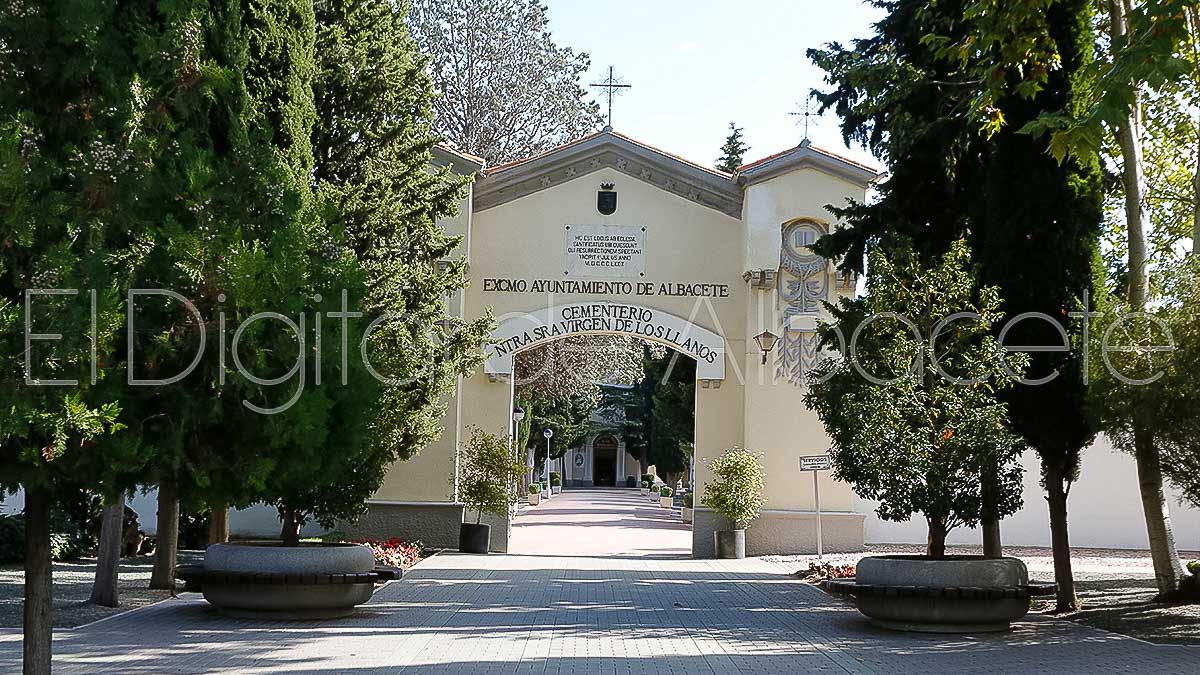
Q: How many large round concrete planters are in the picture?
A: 2